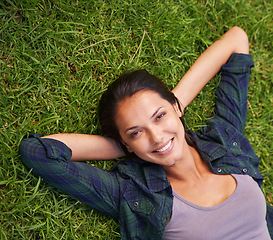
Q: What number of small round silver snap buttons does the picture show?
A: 4